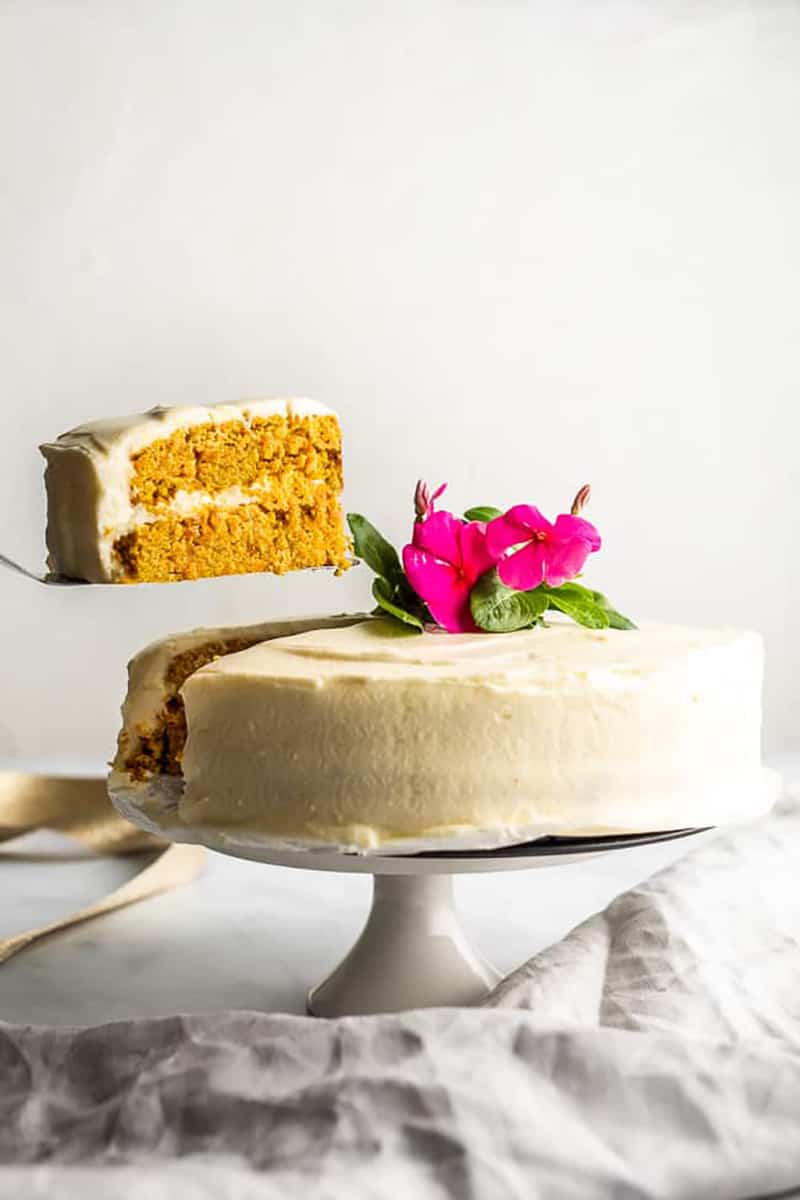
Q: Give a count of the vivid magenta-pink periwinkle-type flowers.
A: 2